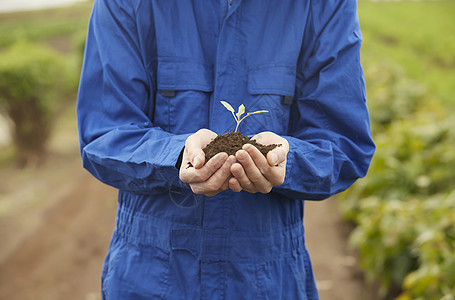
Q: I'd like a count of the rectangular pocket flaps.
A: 2